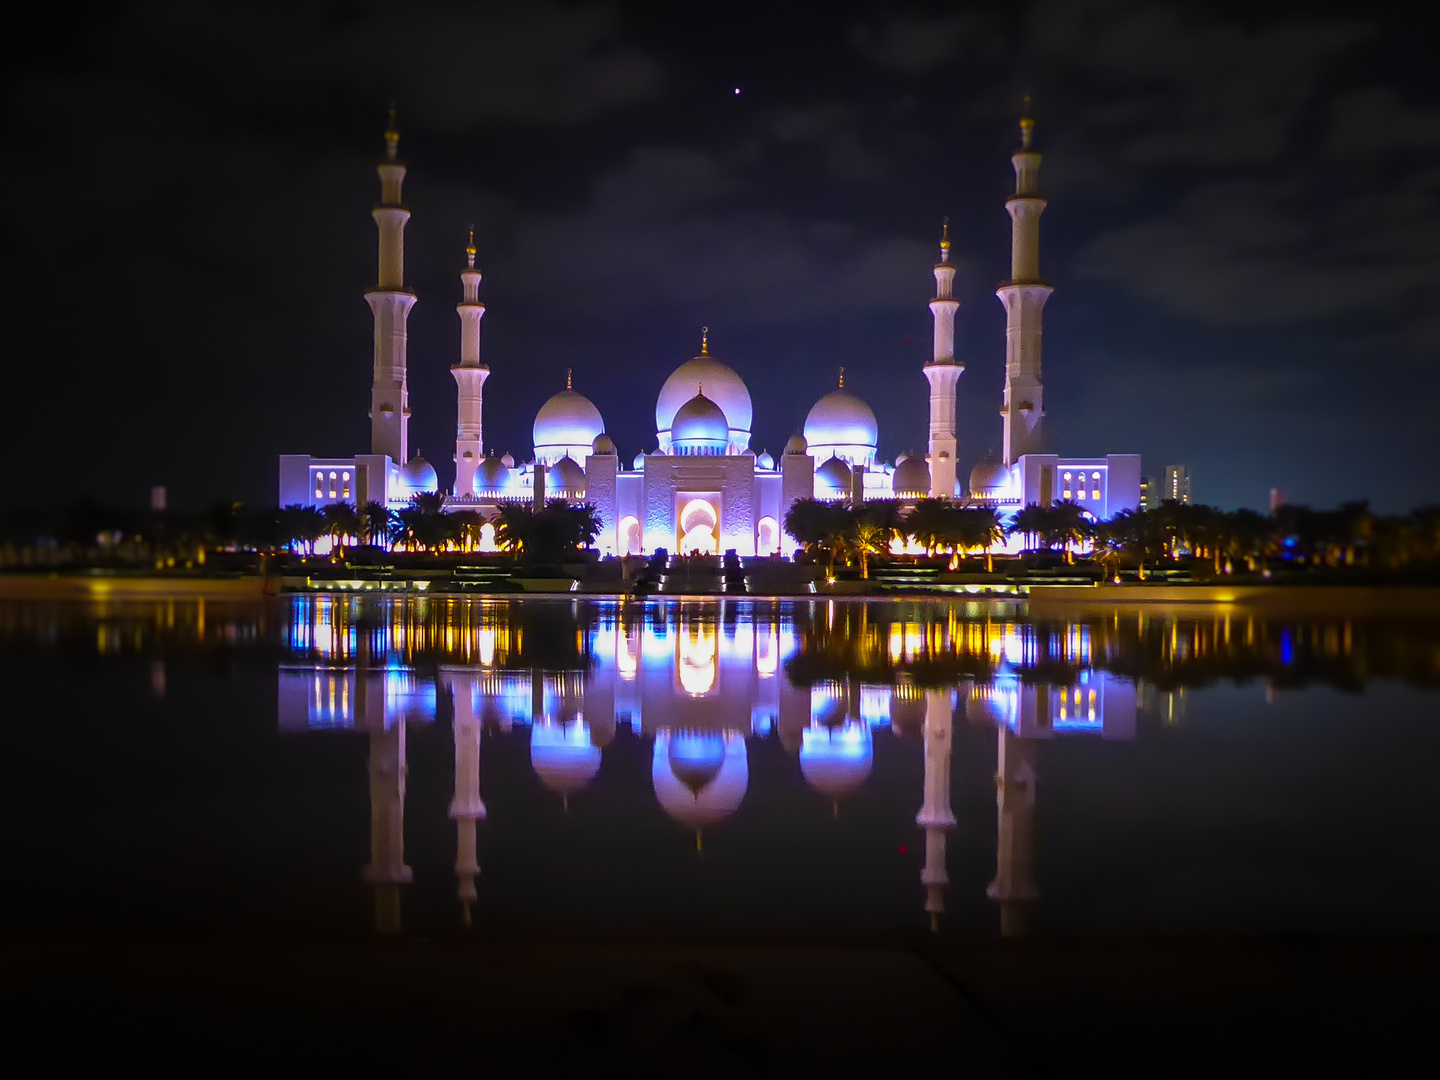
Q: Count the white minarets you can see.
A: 4